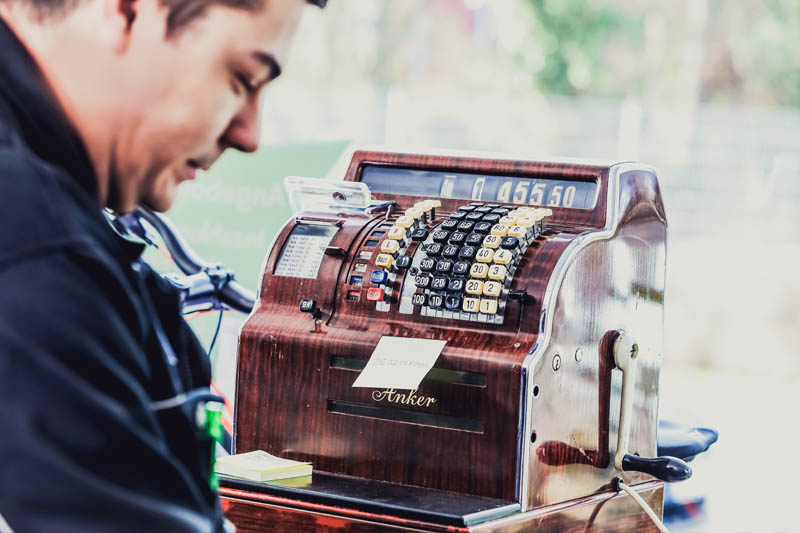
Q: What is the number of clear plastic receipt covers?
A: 1